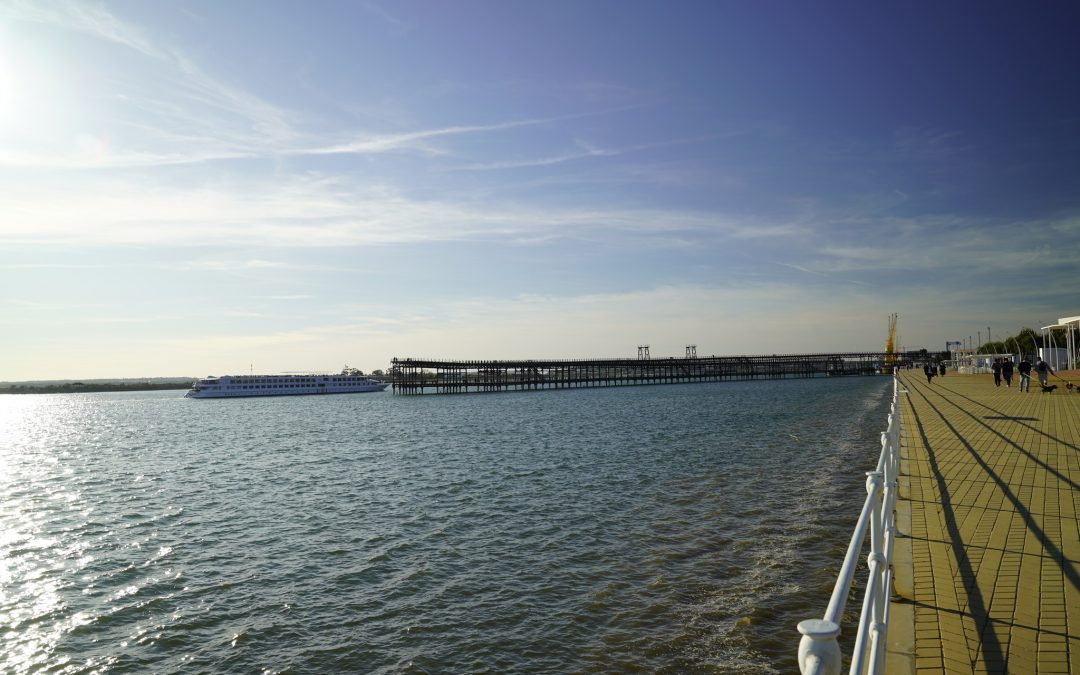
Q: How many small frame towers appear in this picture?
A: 2